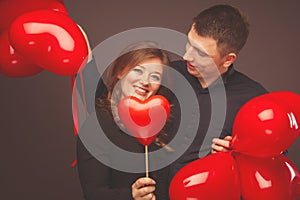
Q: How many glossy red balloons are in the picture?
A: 7